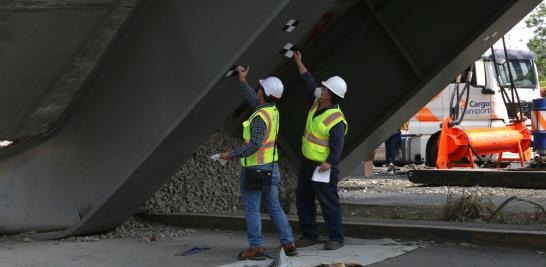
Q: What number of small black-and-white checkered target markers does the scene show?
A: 3